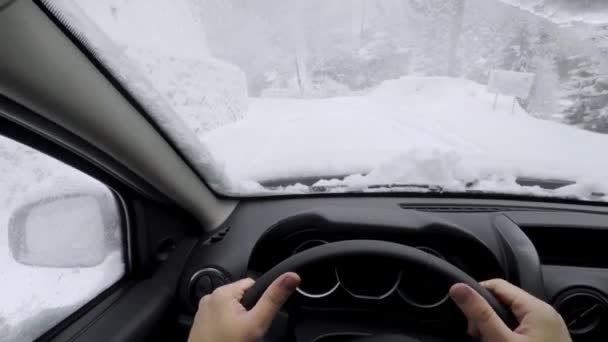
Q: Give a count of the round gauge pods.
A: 3